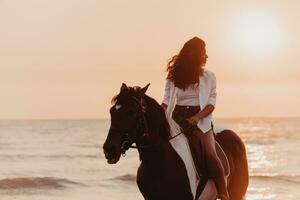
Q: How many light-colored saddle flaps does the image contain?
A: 1